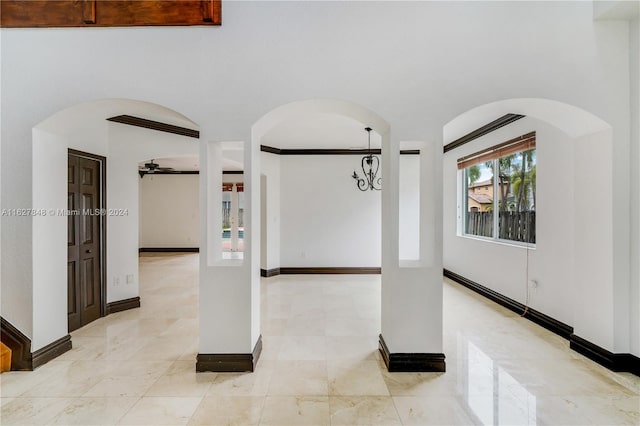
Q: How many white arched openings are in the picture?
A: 3